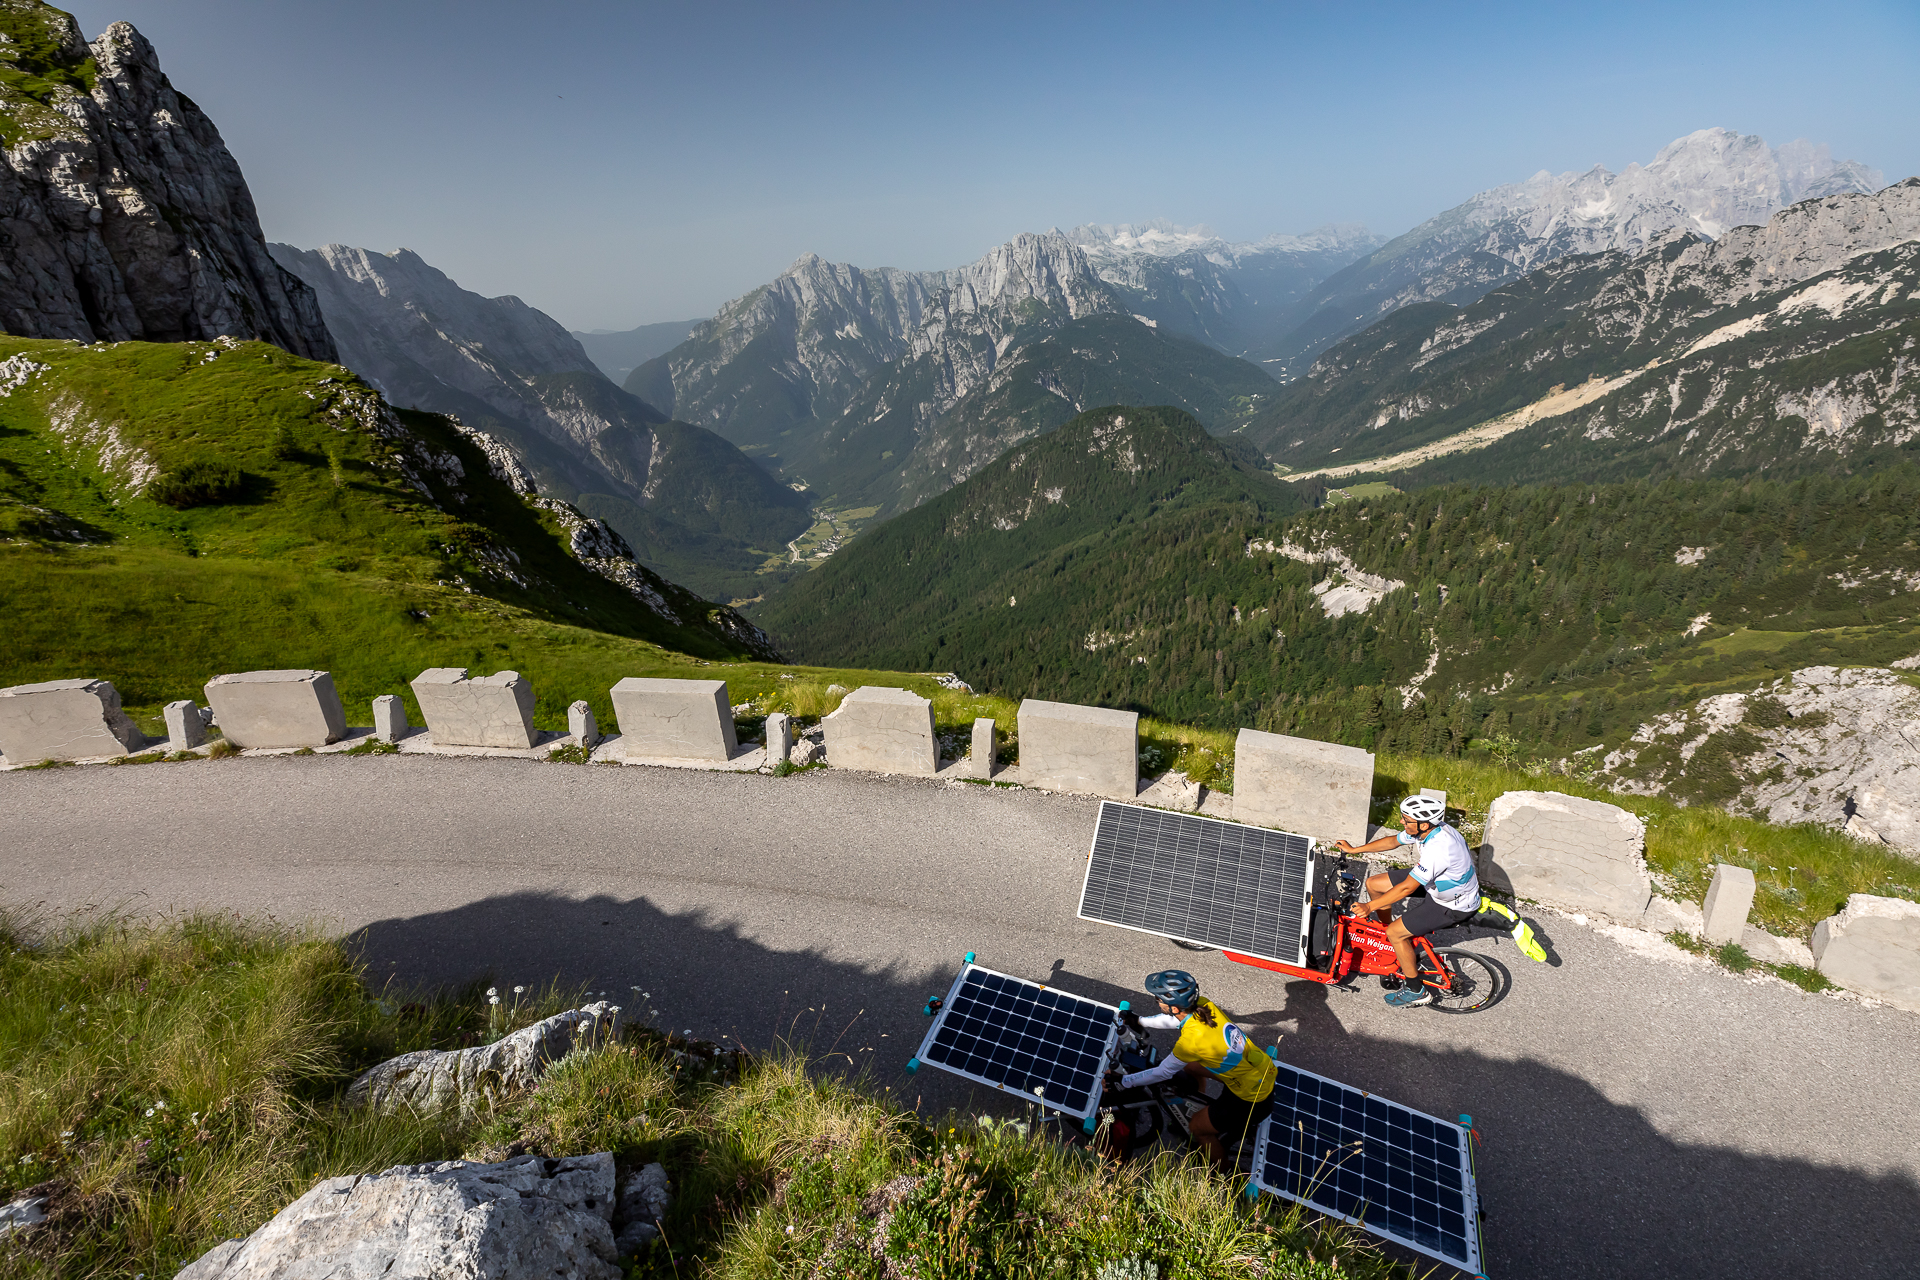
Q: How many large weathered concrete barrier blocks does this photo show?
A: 9